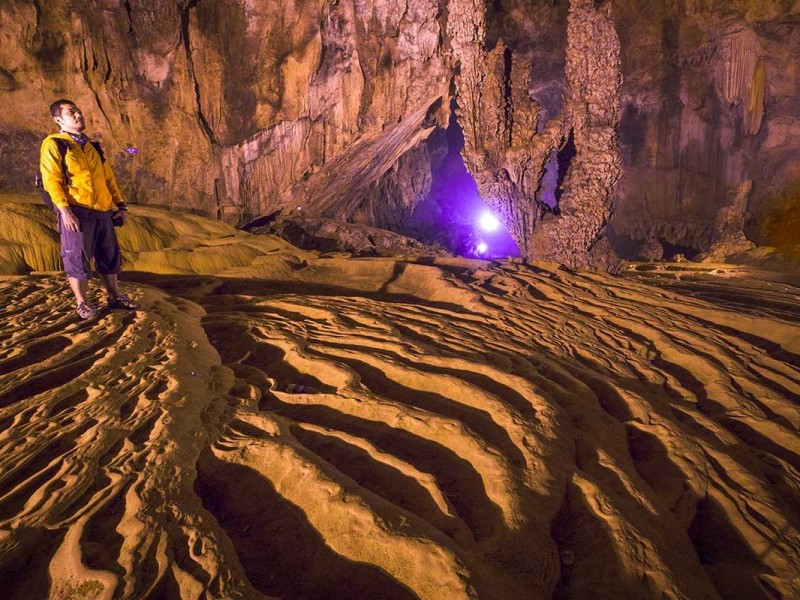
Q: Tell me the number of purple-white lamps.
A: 2